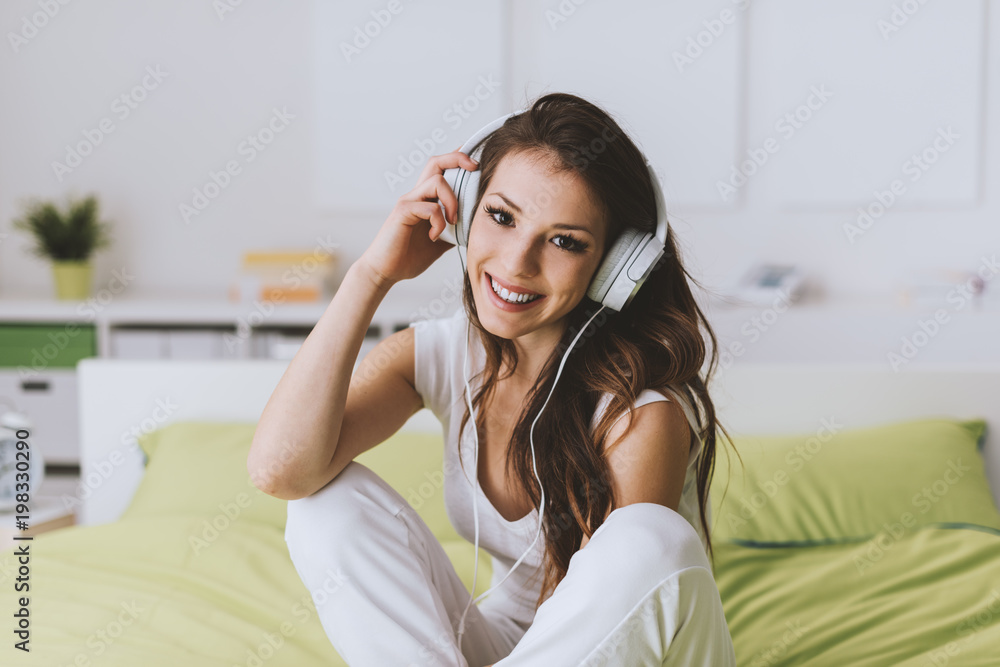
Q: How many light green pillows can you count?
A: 2